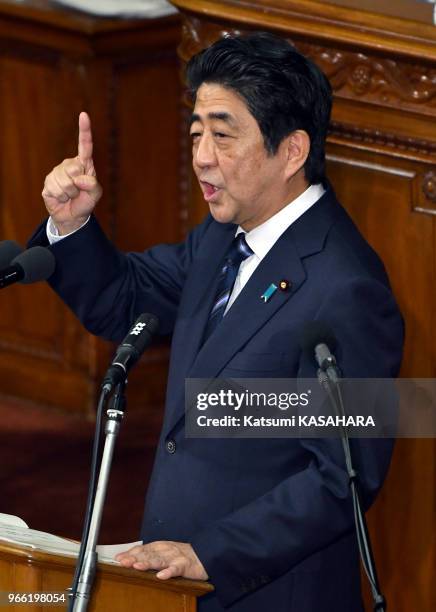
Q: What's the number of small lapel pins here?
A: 2